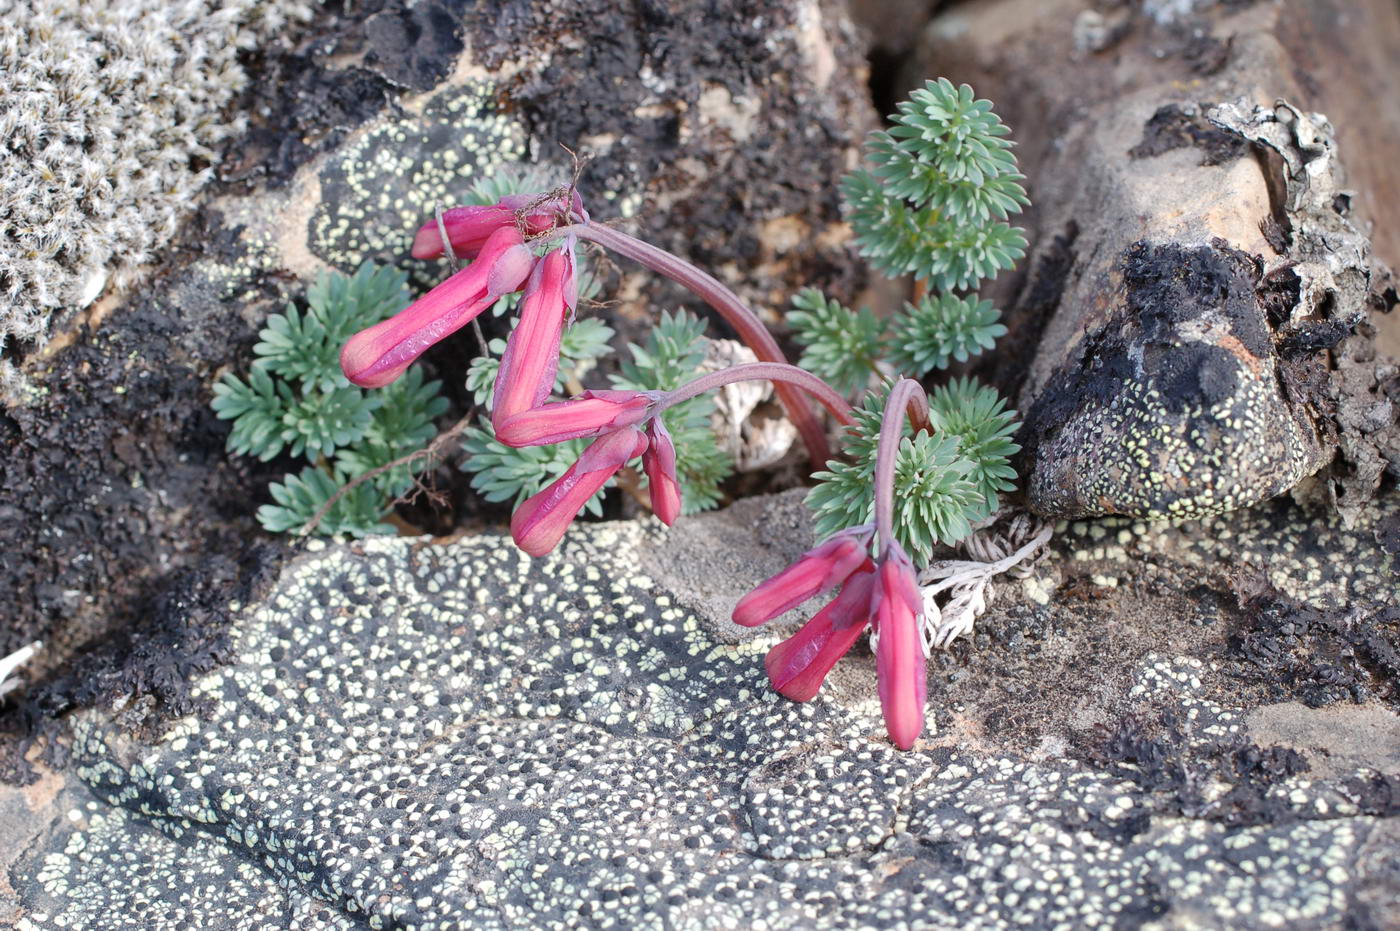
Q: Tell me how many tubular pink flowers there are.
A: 9